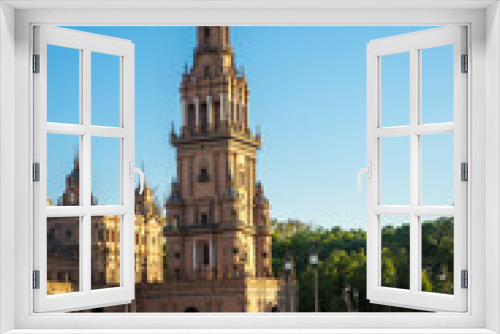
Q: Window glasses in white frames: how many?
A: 12